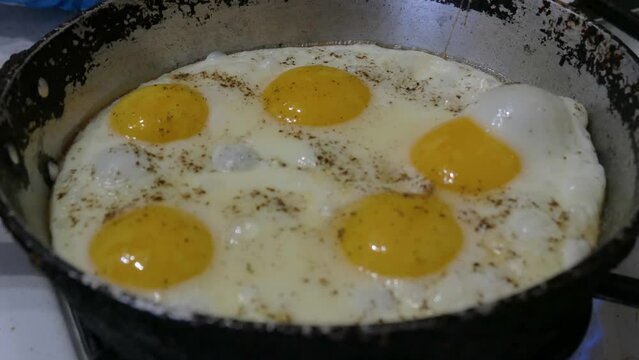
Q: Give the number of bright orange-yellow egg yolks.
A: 5